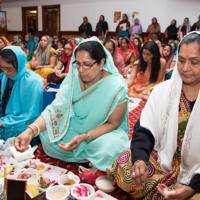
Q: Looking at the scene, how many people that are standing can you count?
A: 8